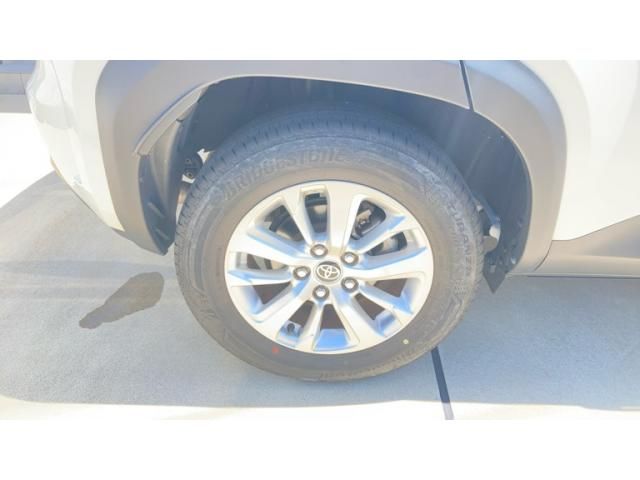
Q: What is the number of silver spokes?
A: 10